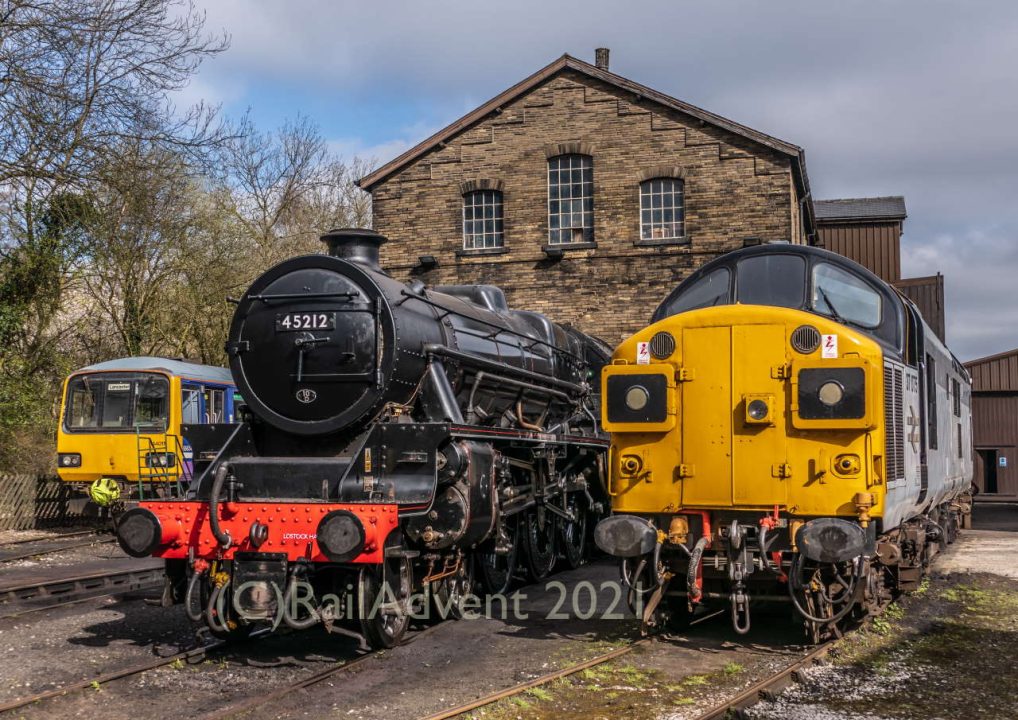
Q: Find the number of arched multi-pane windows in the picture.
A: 3